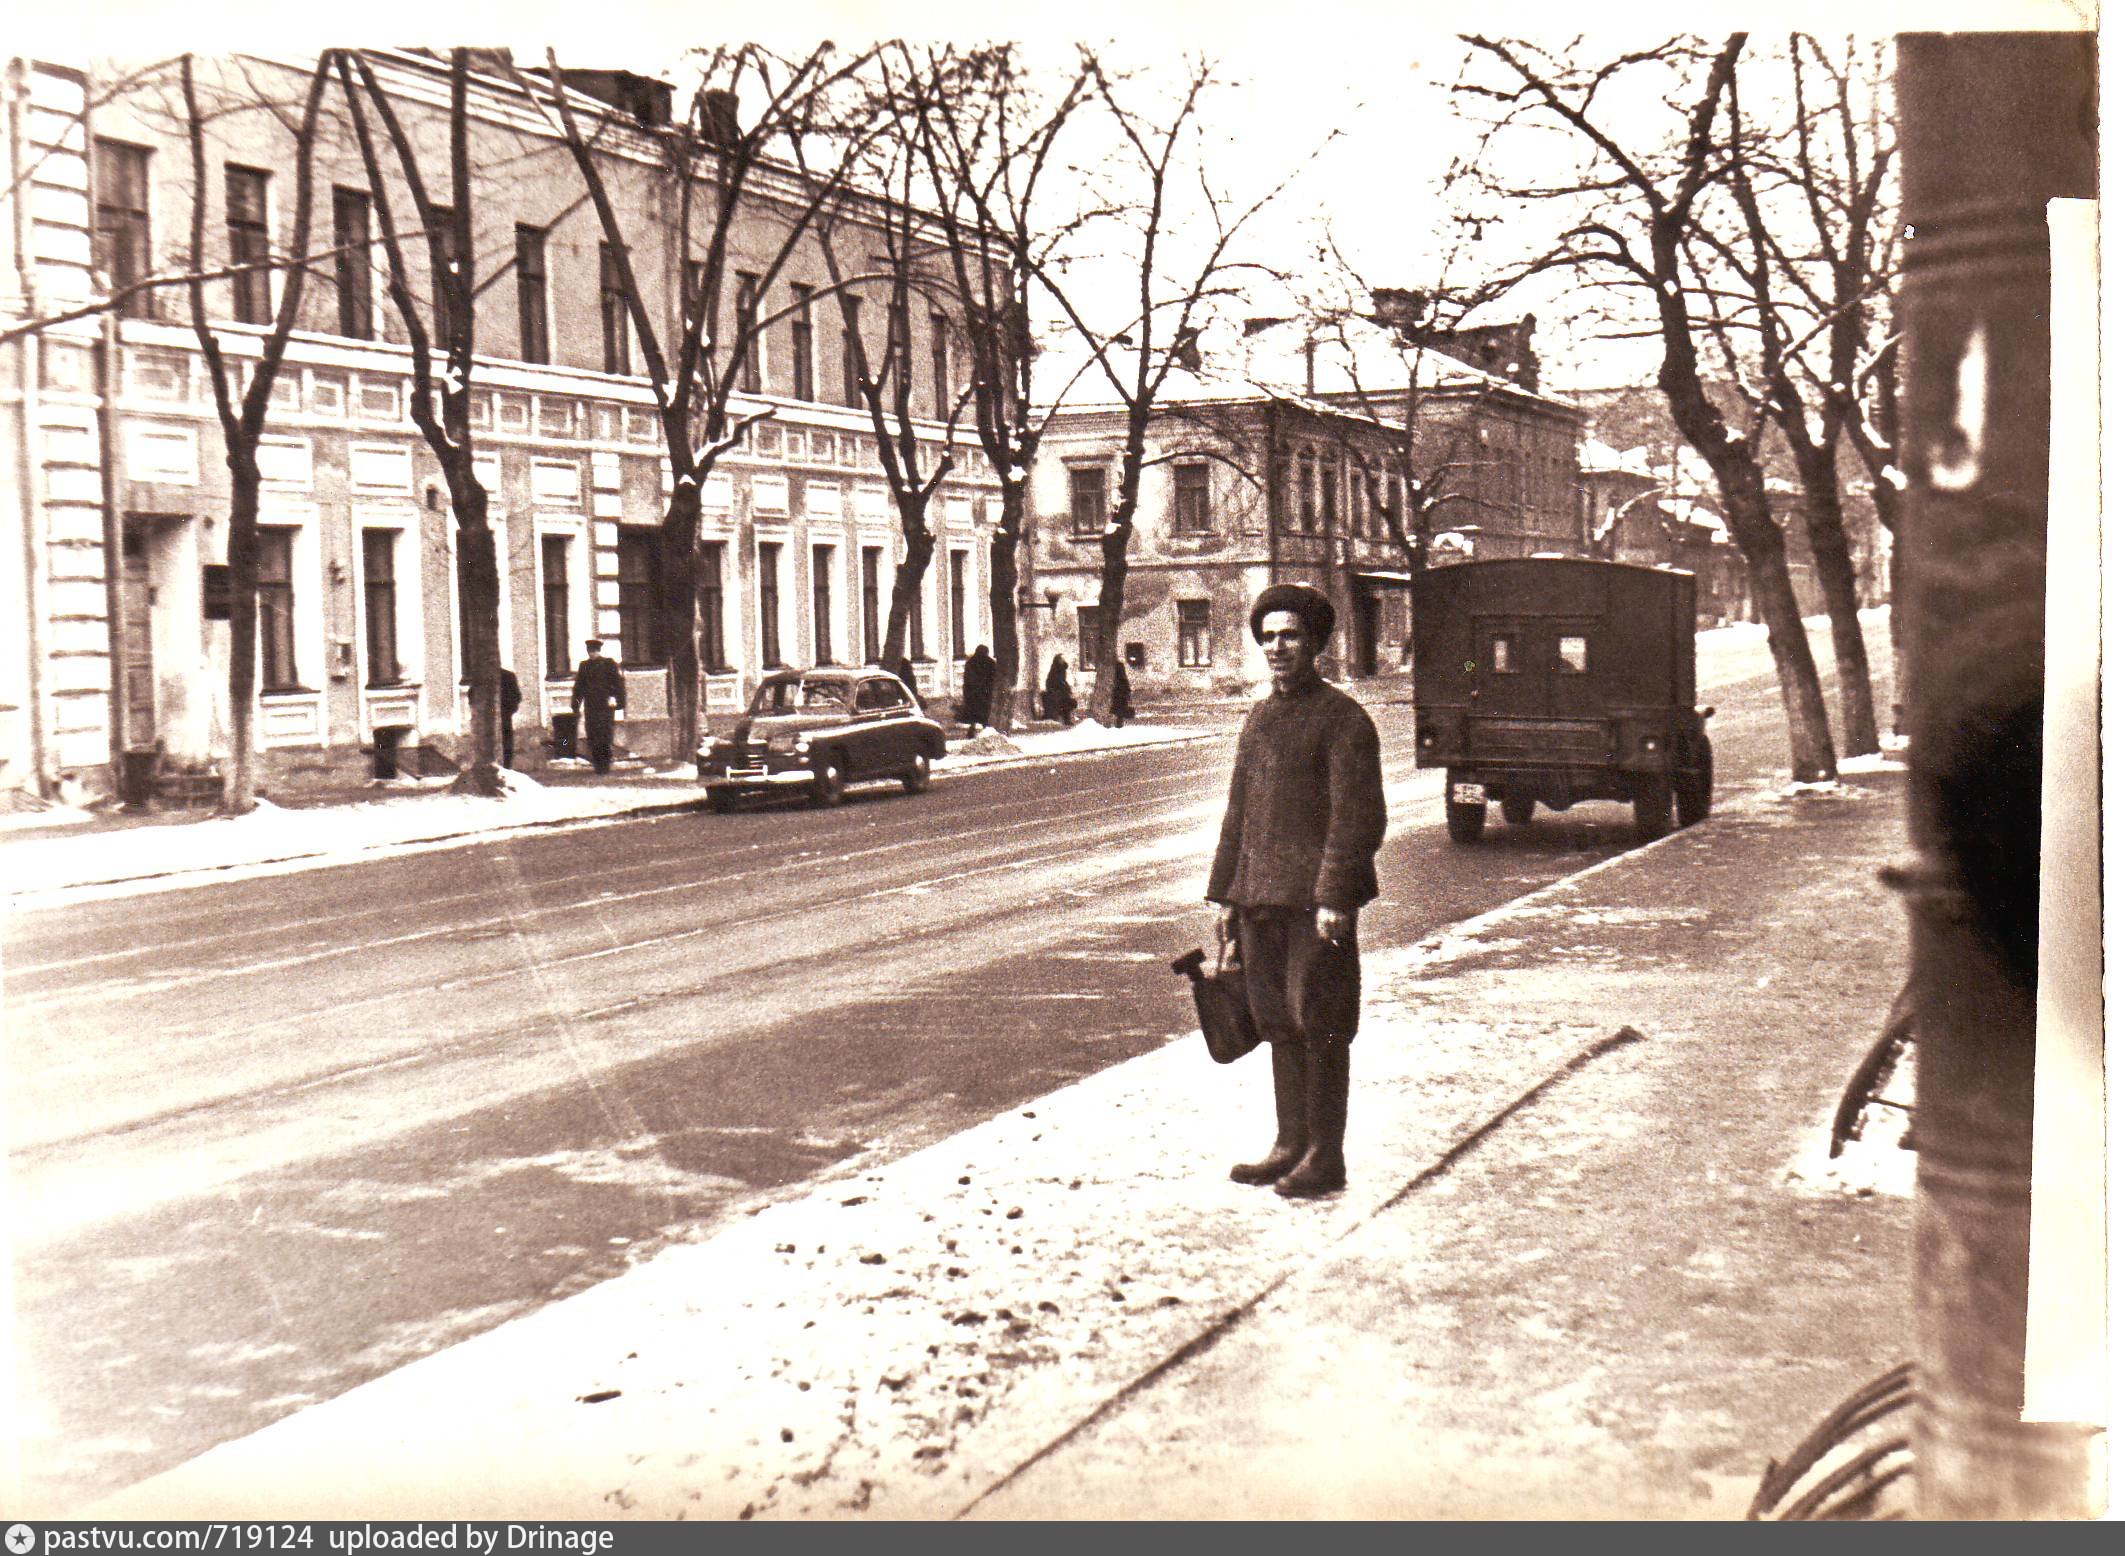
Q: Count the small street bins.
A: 3